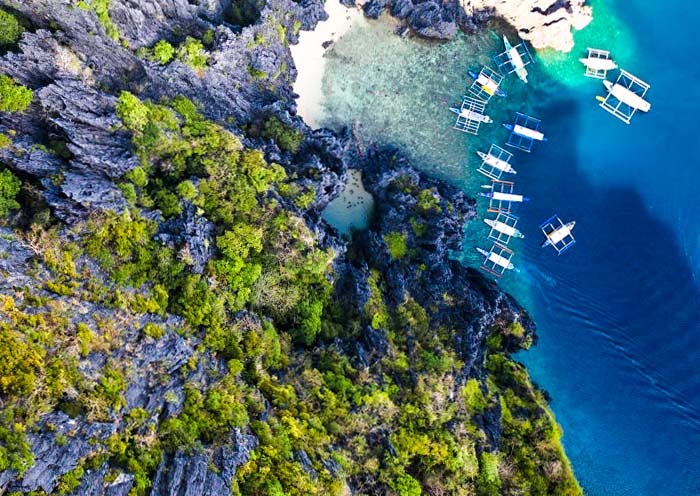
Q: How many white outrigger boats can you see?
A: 11